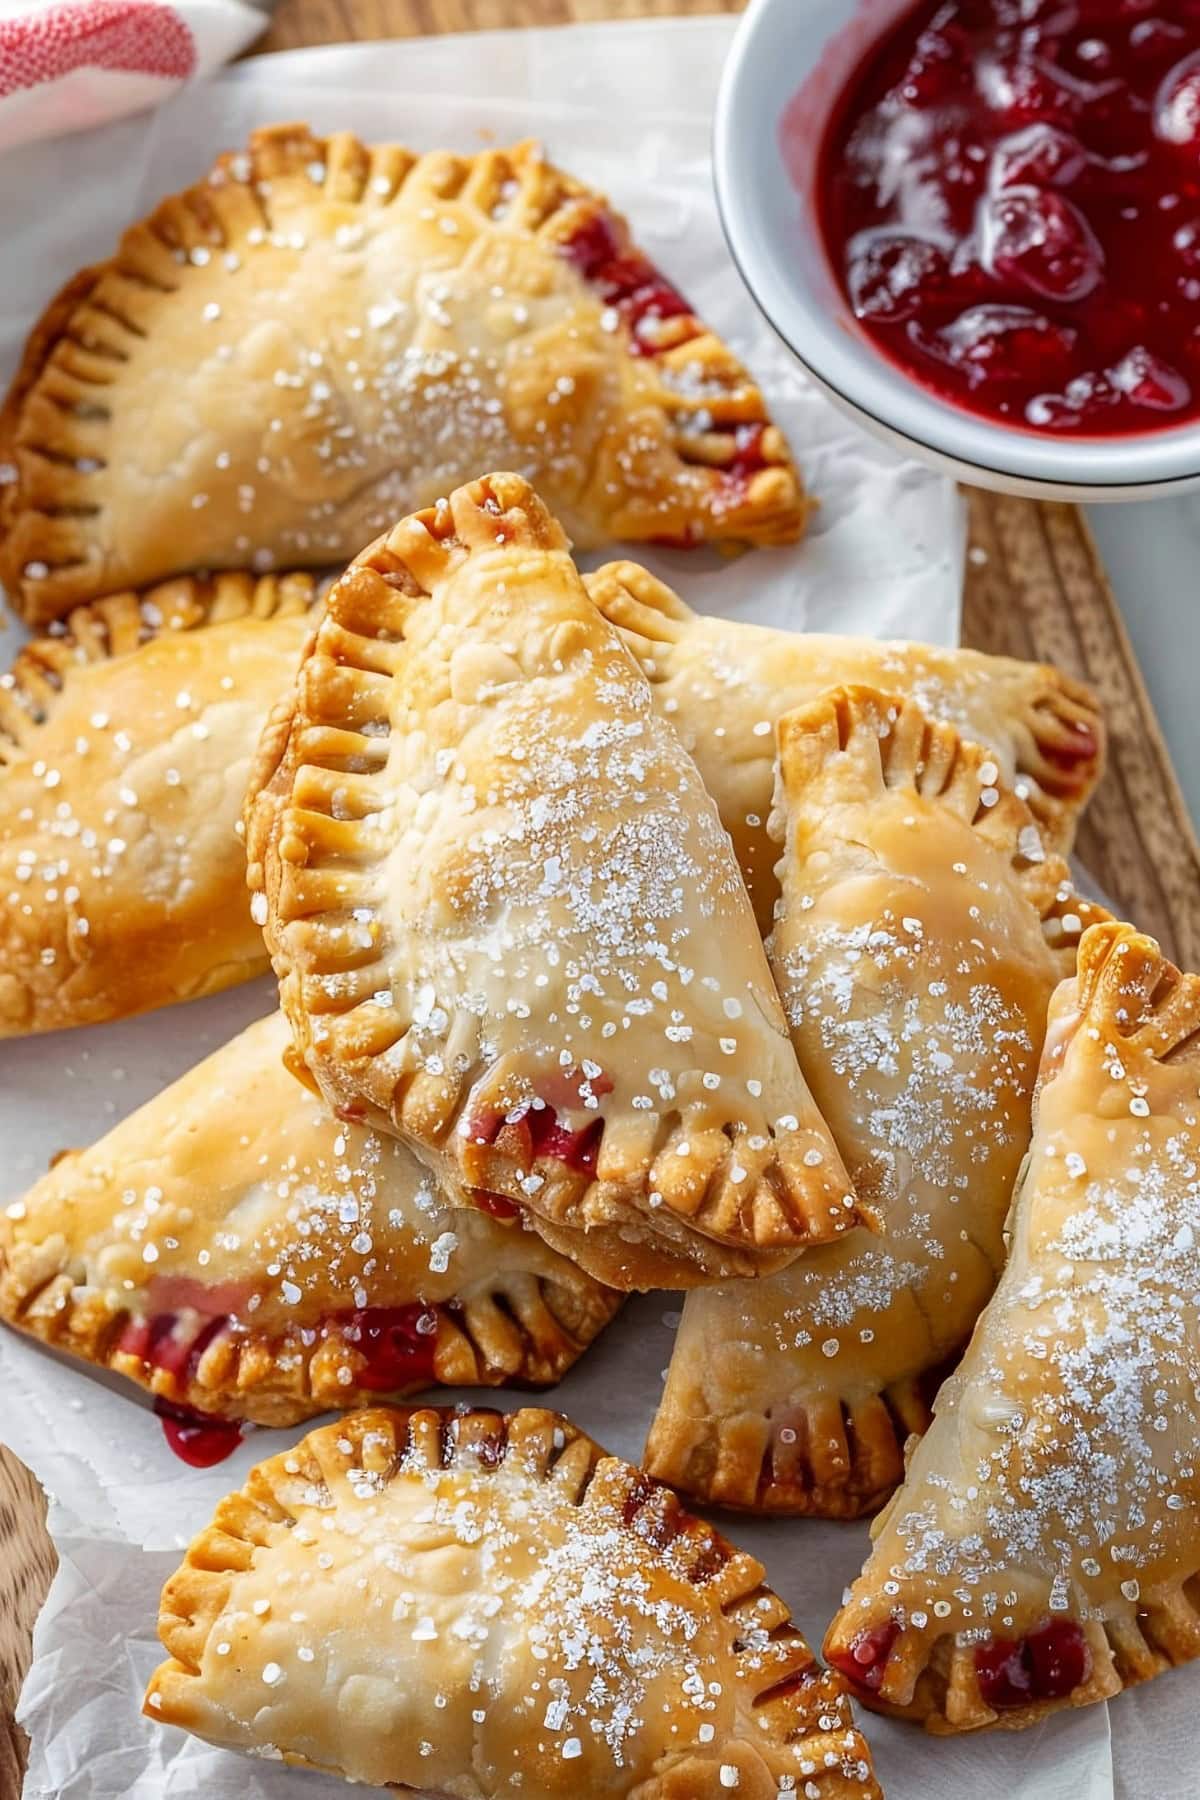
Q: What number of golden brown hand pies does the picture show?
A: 8